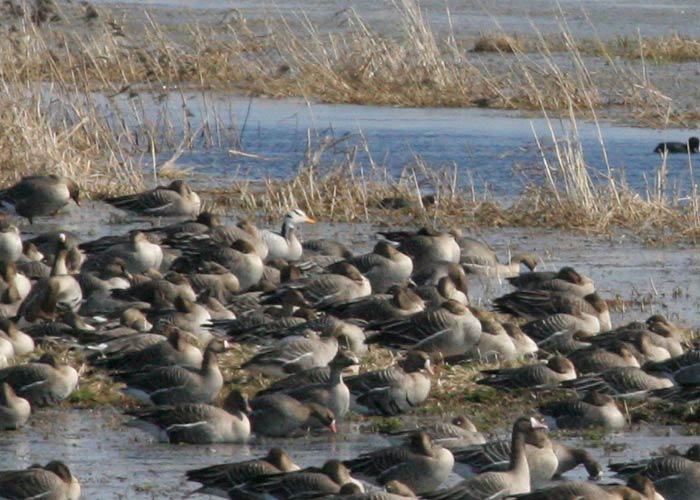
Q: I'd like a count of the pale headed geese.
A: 1